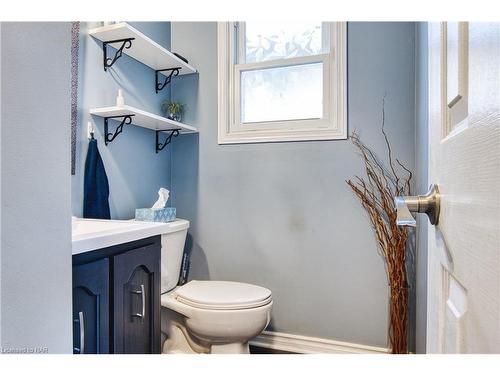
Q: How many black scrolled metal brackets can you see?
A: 4